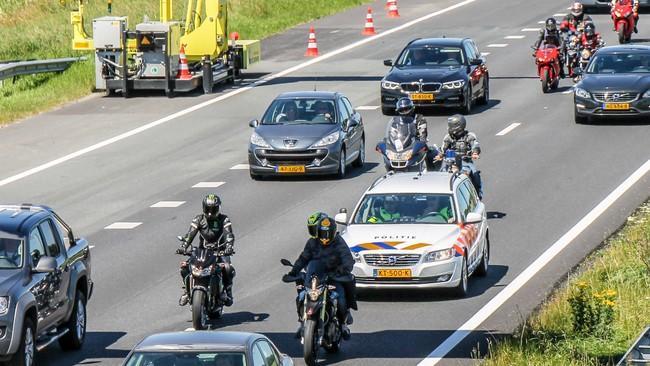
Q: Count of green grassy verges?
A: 2